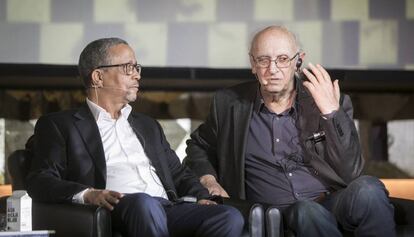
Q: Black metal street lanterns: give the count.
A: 0